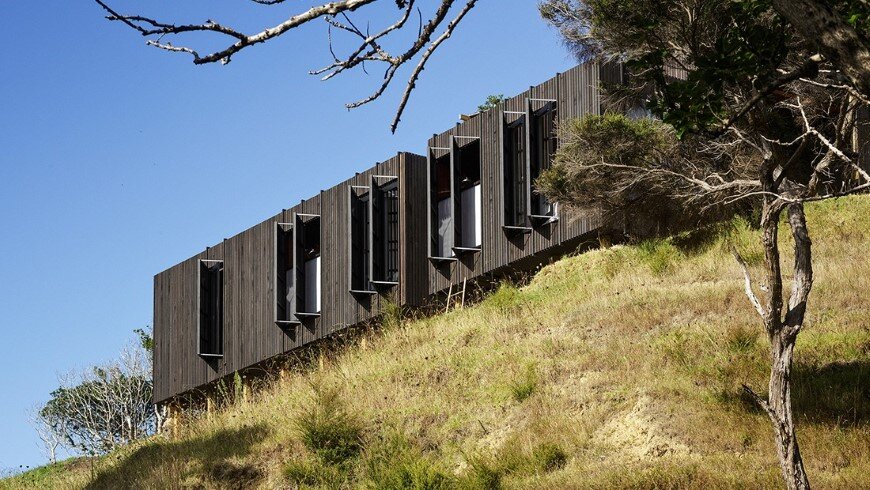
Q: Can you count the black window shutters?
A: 9